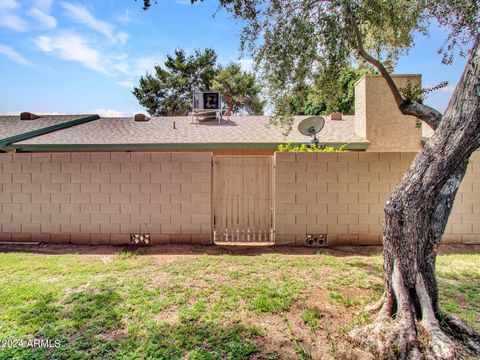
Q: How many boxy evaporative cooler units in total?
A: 1